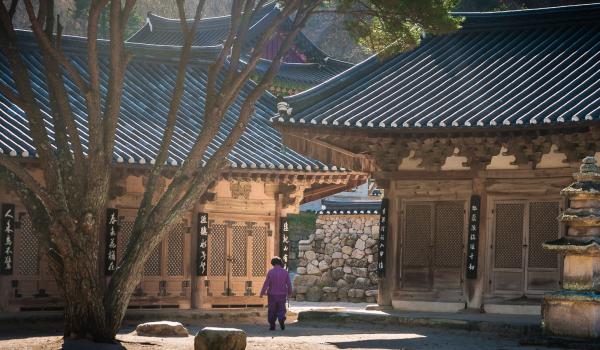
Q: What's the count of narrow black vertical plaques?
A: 6